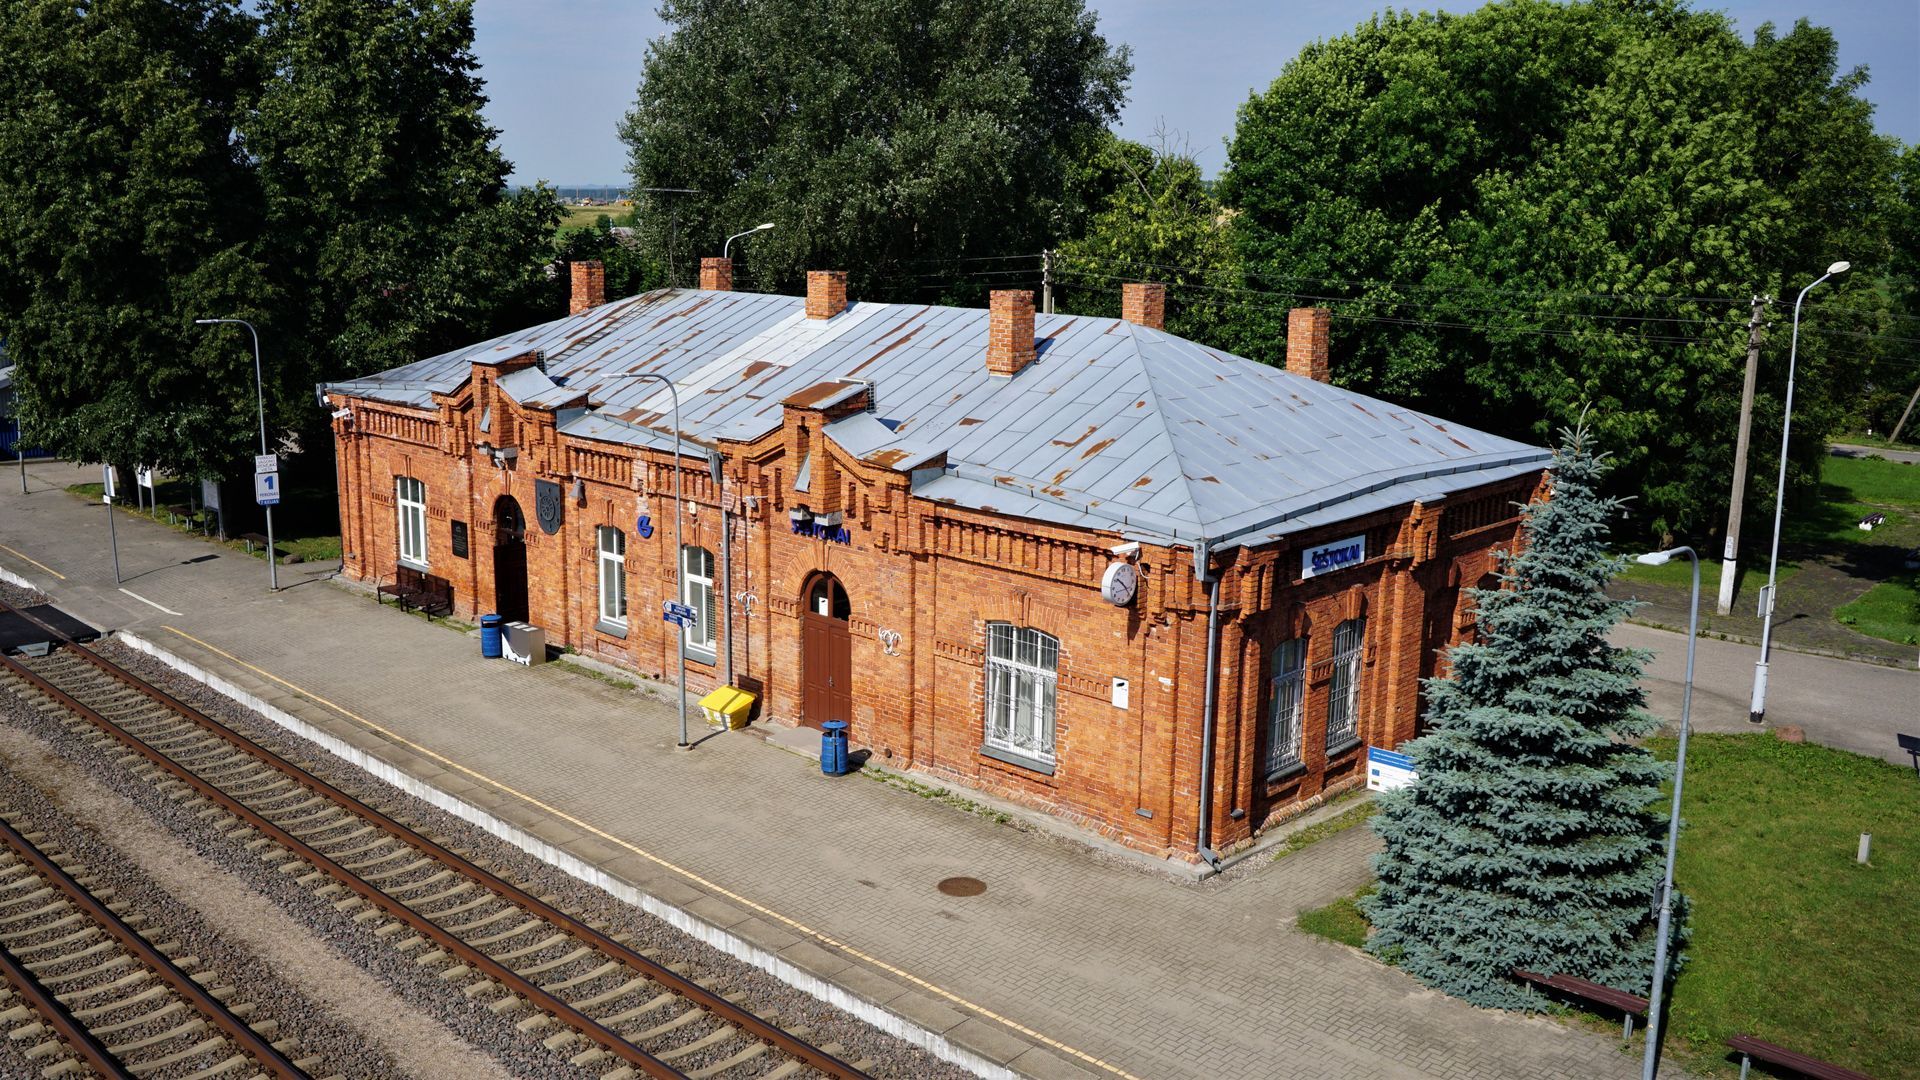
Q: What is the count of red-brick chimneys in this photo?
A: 6